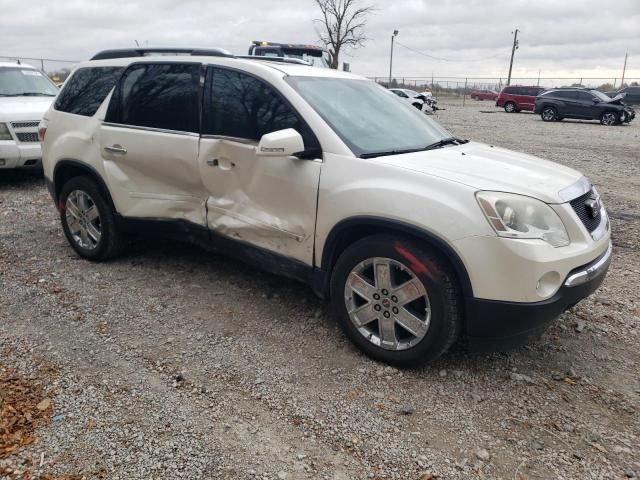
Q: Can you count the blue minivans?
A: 0